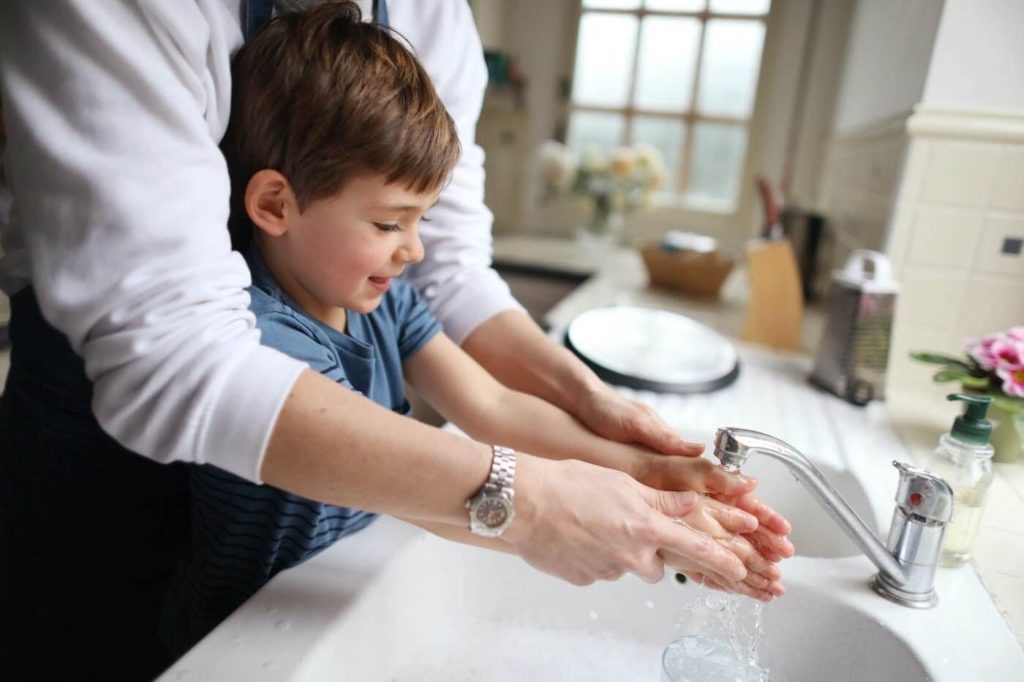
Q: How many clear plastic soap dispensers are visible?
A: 1